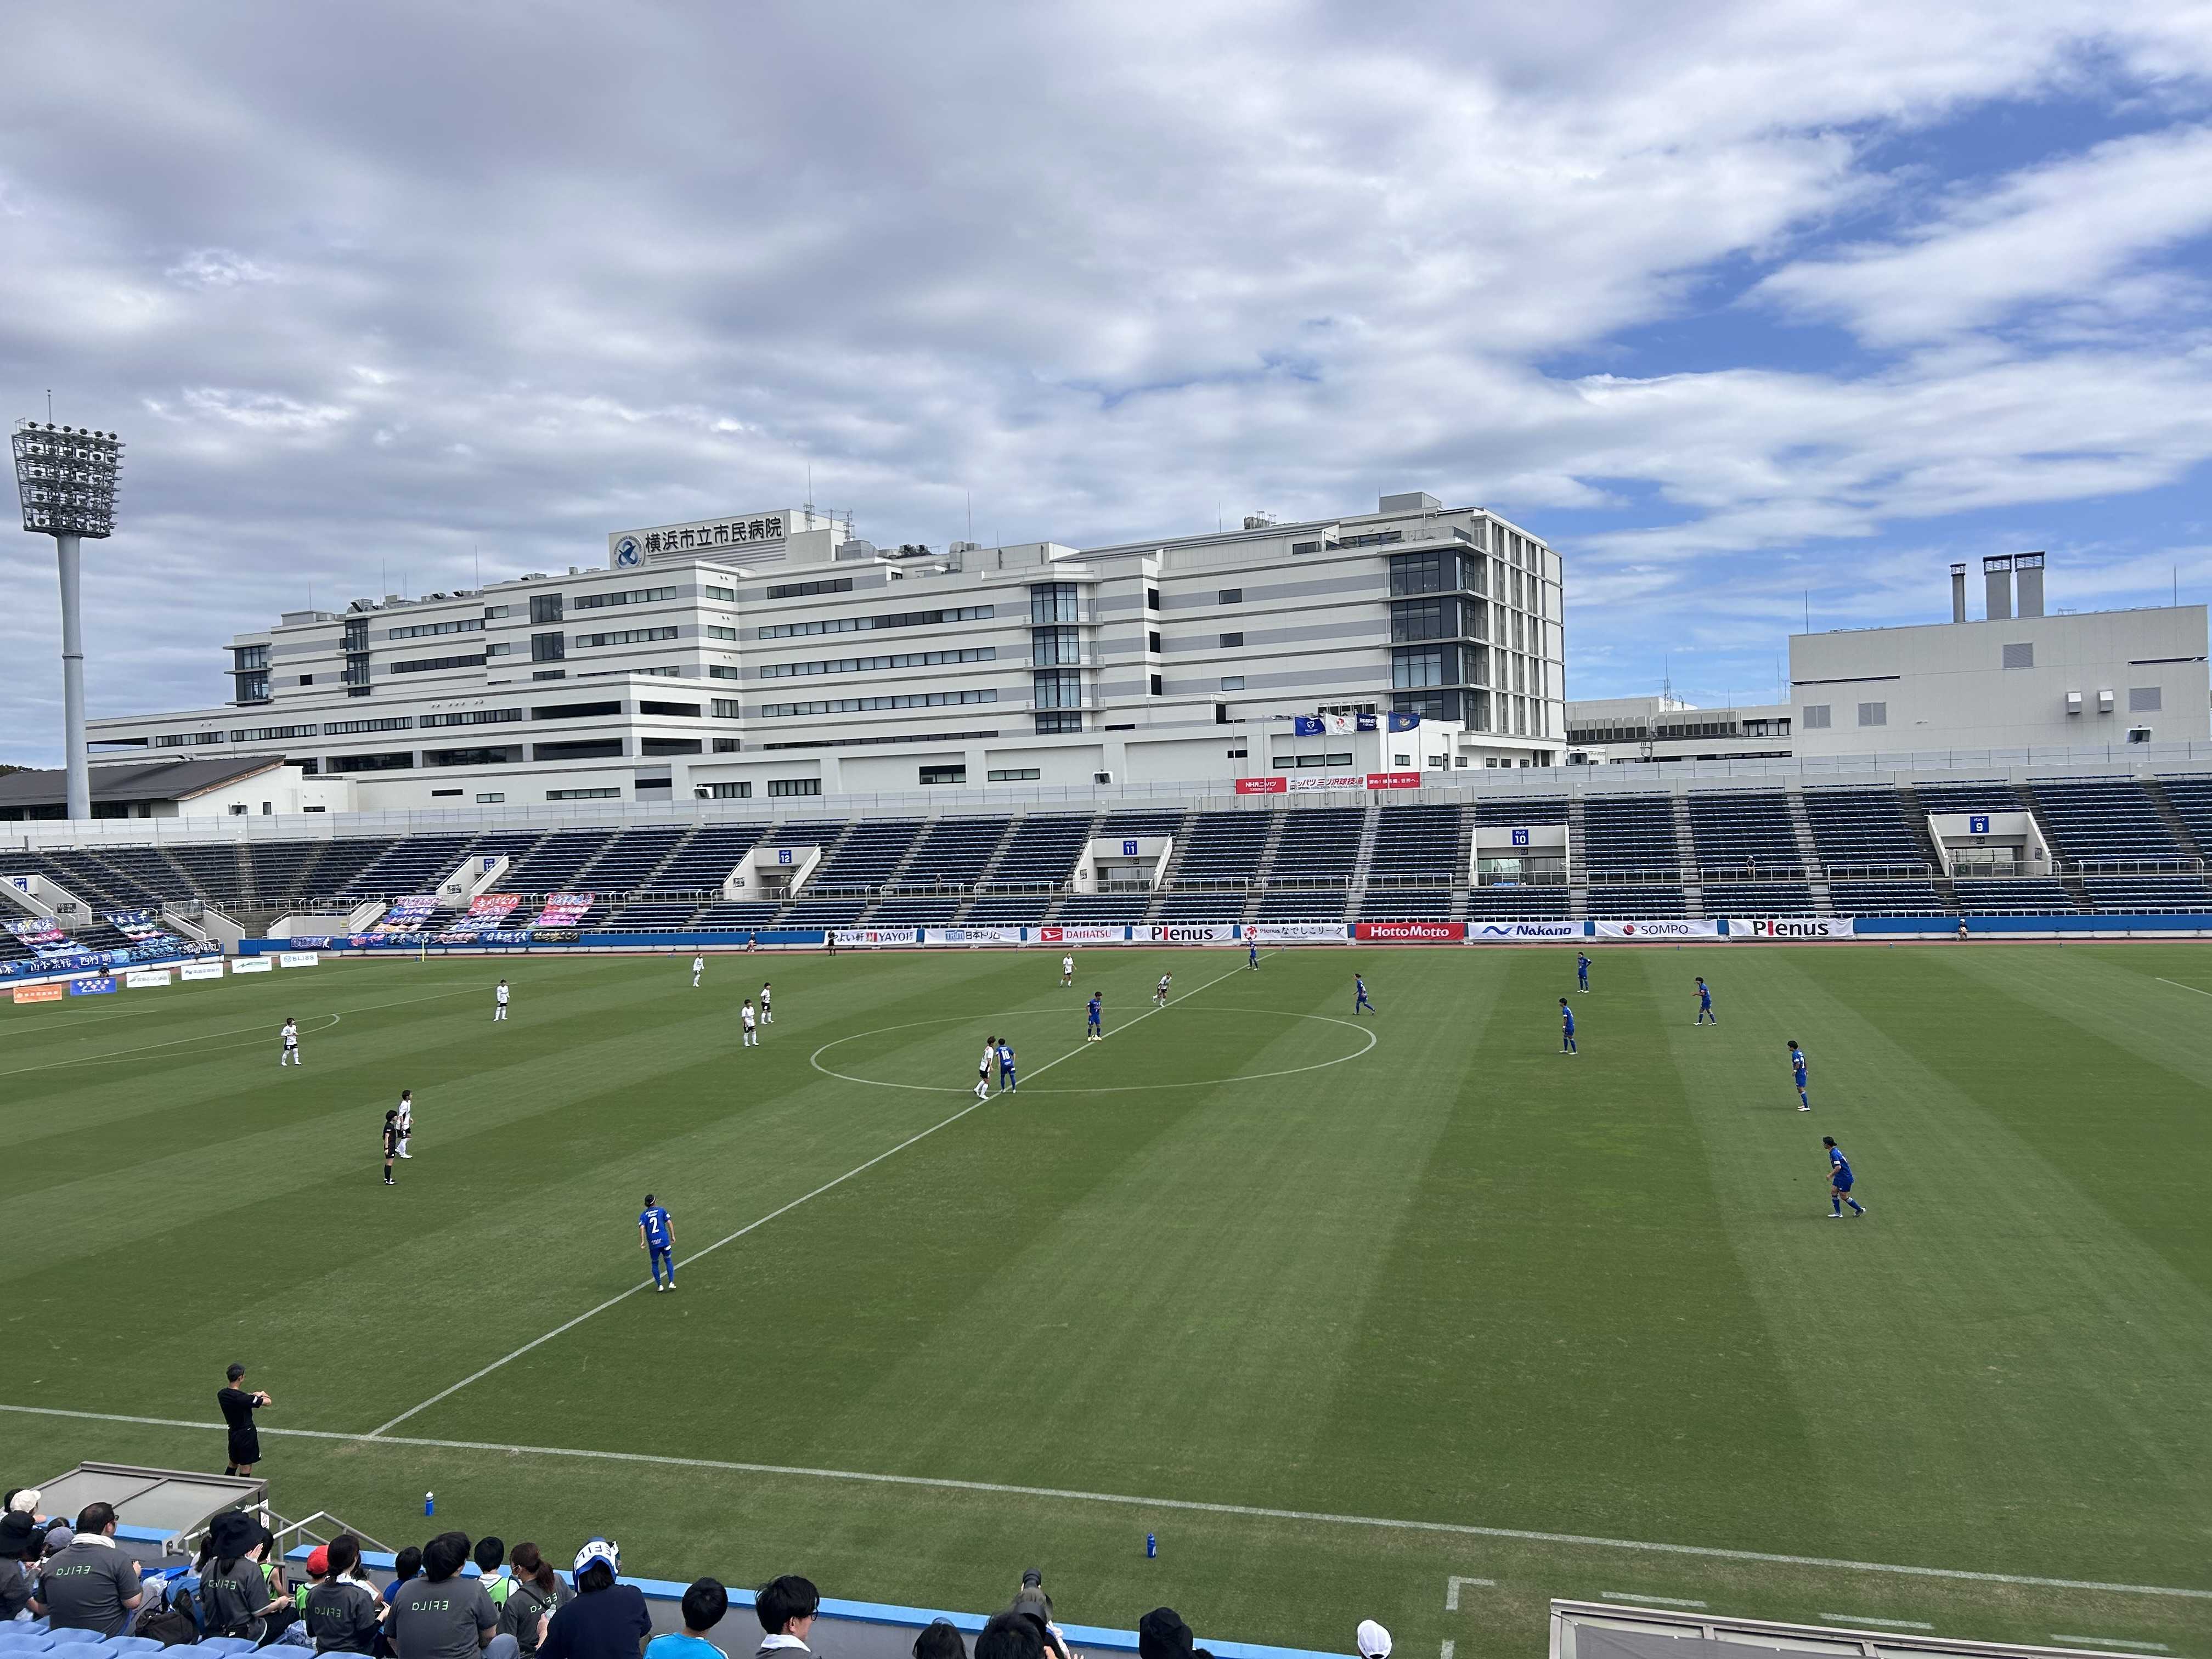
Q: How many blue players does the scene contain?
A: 10